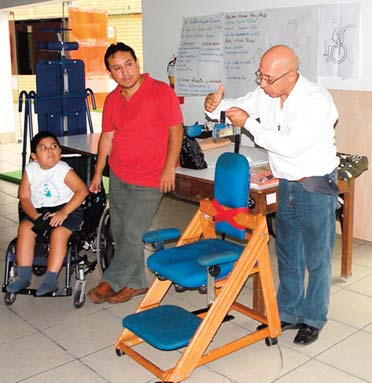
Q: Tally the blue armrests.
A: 2